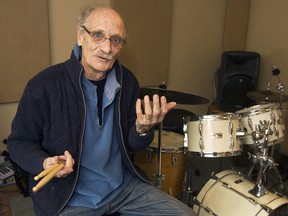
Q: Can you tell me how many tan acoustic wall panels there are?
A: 3